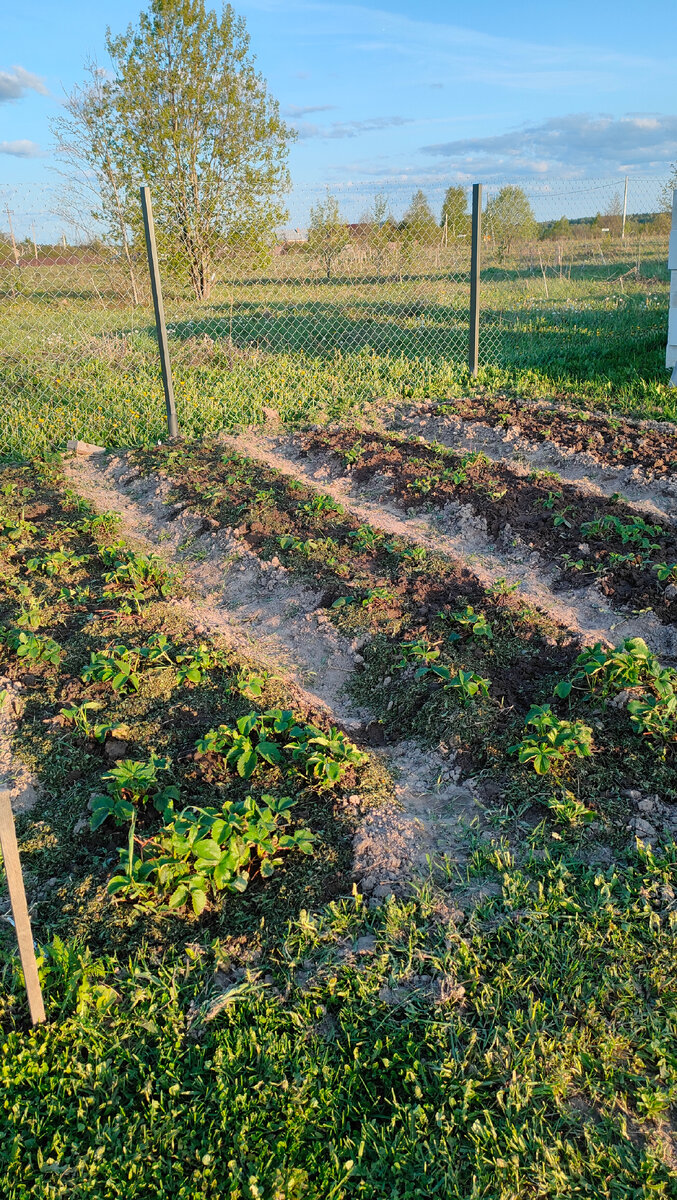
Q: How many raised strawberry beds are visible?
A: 4